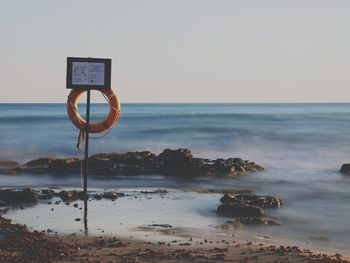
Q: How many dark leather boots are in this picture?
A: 0